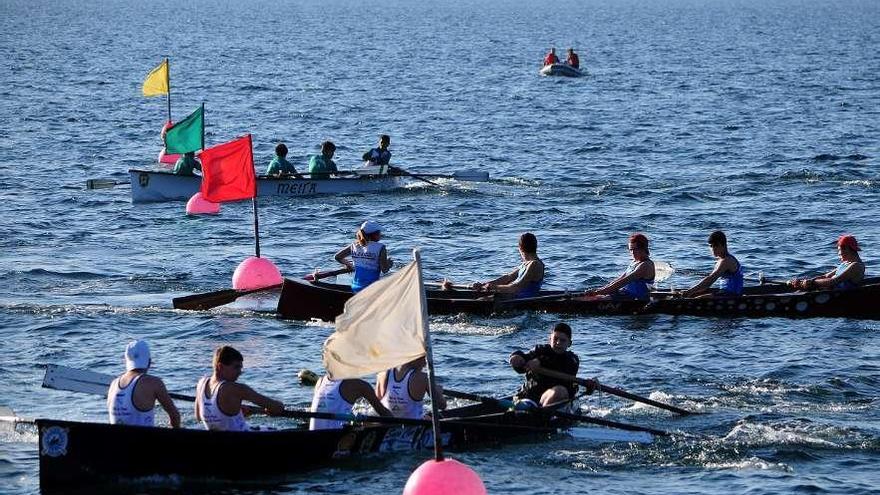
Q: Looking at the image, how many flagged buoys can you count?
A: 4